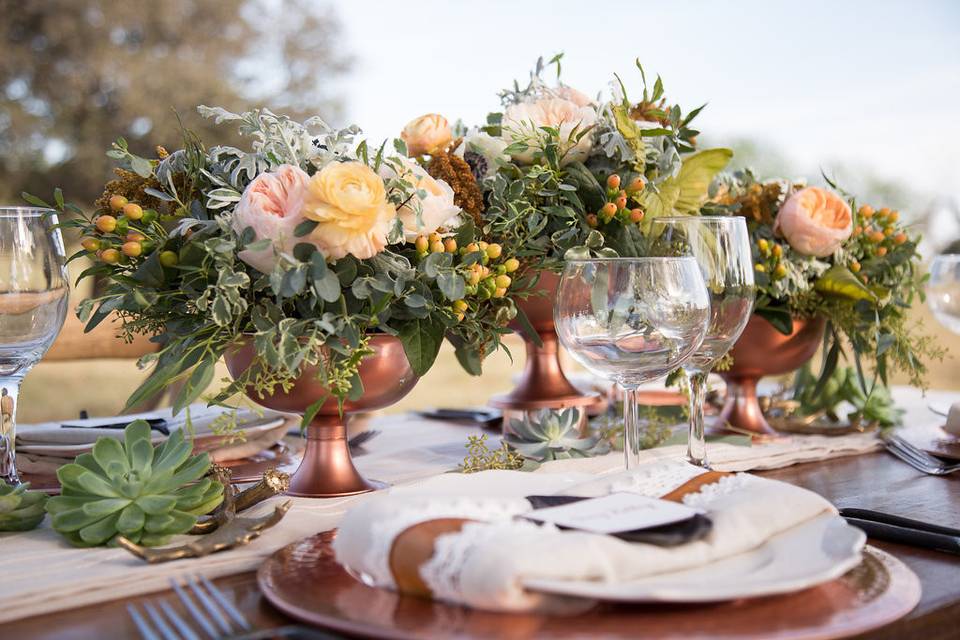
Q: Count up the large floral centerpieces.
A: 3